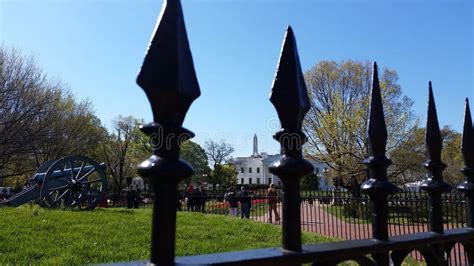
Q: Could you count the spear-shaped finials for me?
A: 5